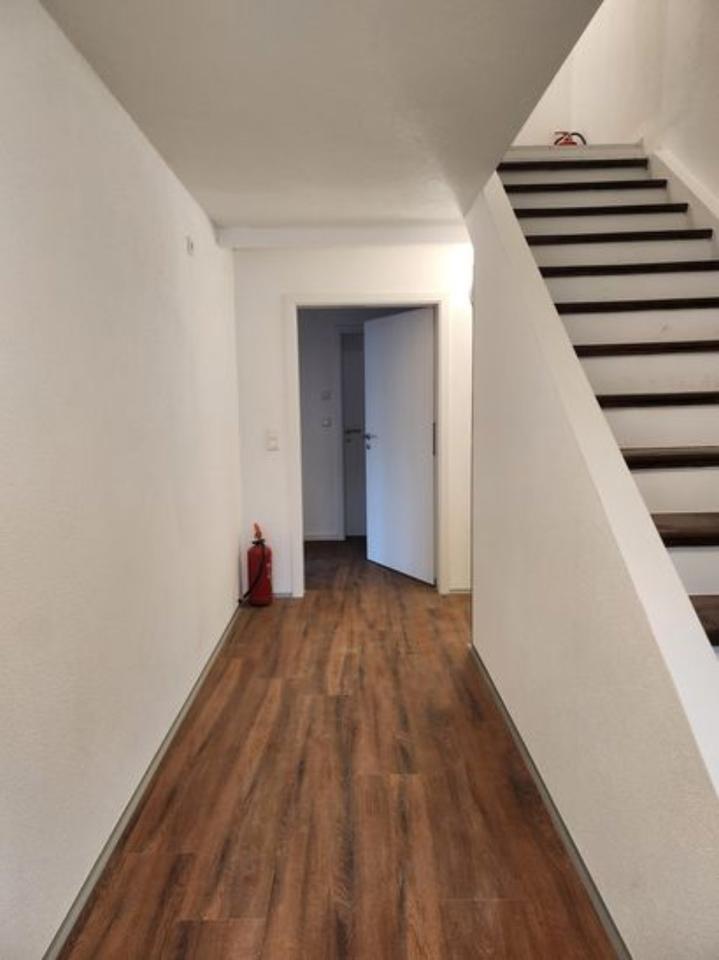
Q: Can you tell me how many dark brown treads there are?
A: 11